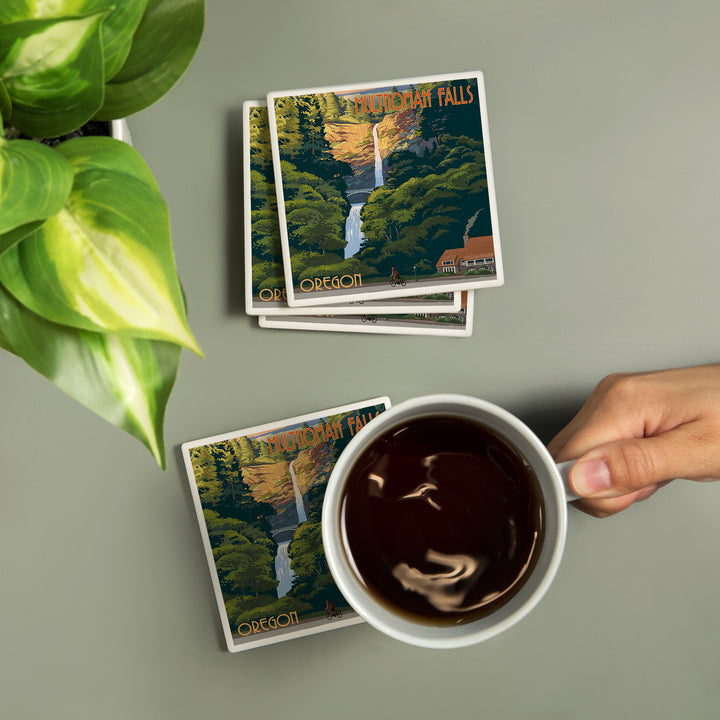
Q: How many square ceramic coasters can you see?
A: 4